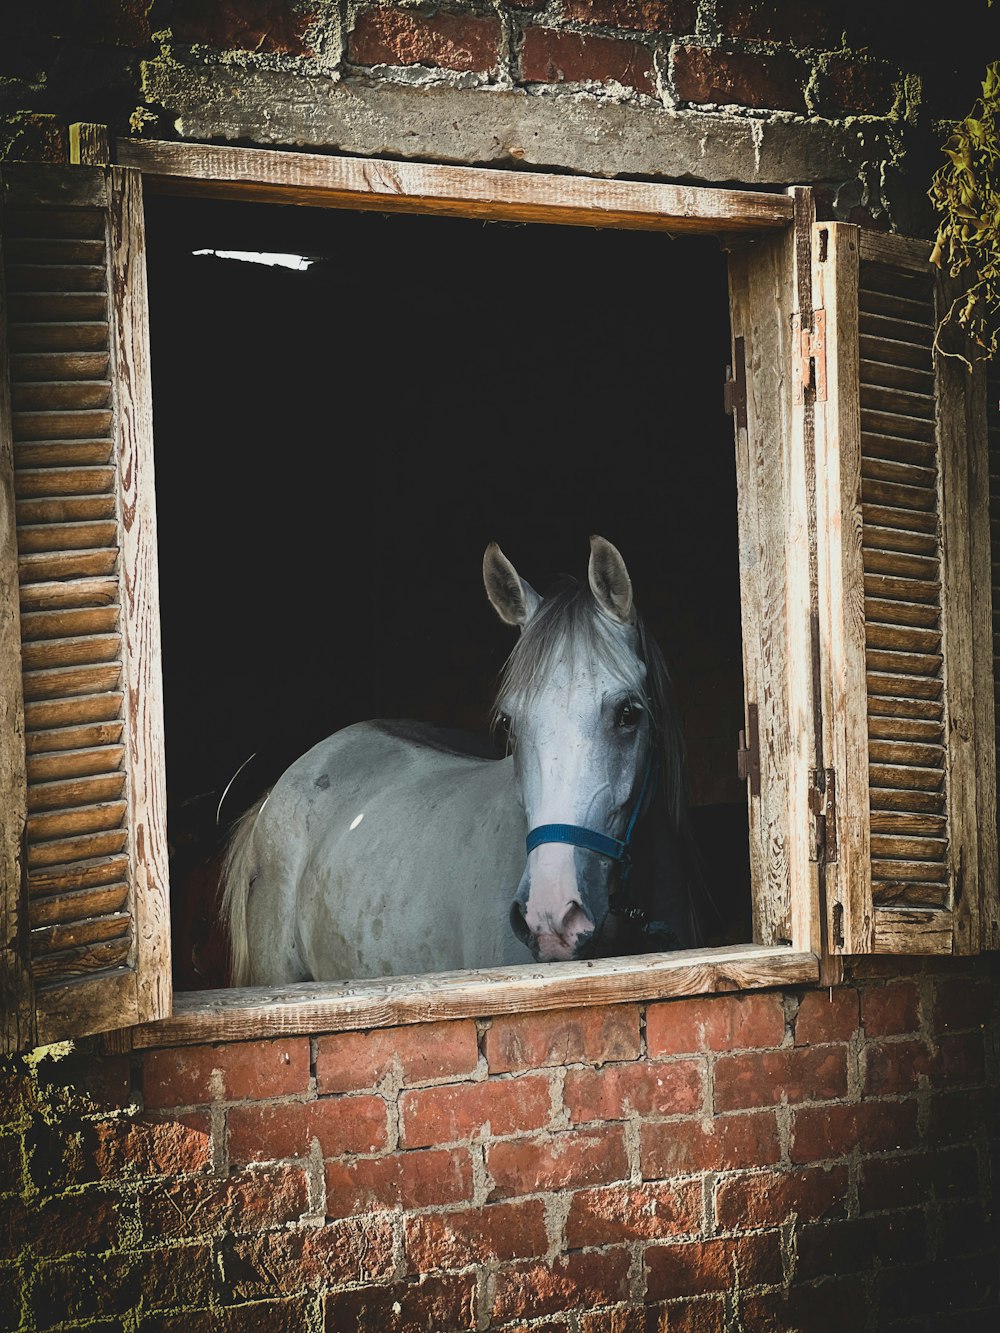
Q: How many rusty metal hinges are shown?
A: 4